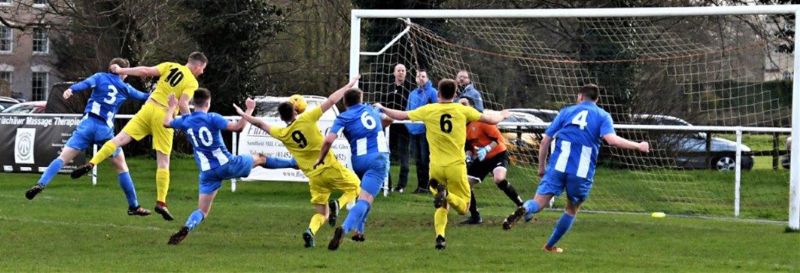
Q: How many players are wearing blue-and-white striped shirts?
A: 4